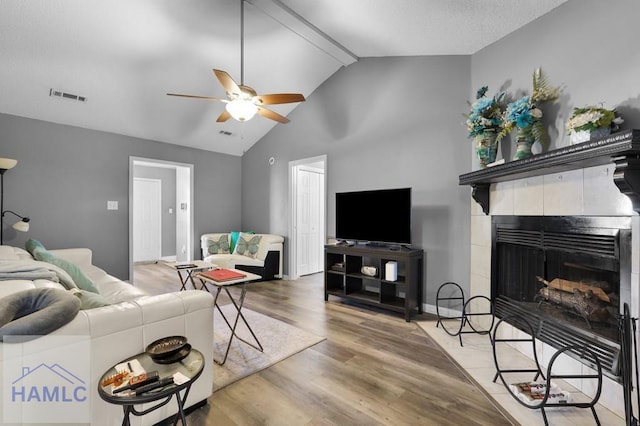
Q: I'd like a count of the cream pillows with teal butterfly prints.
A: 2